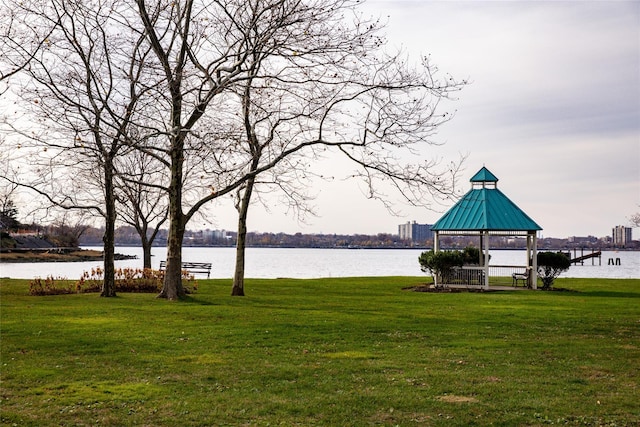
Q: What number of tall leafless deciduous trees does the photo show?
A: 4